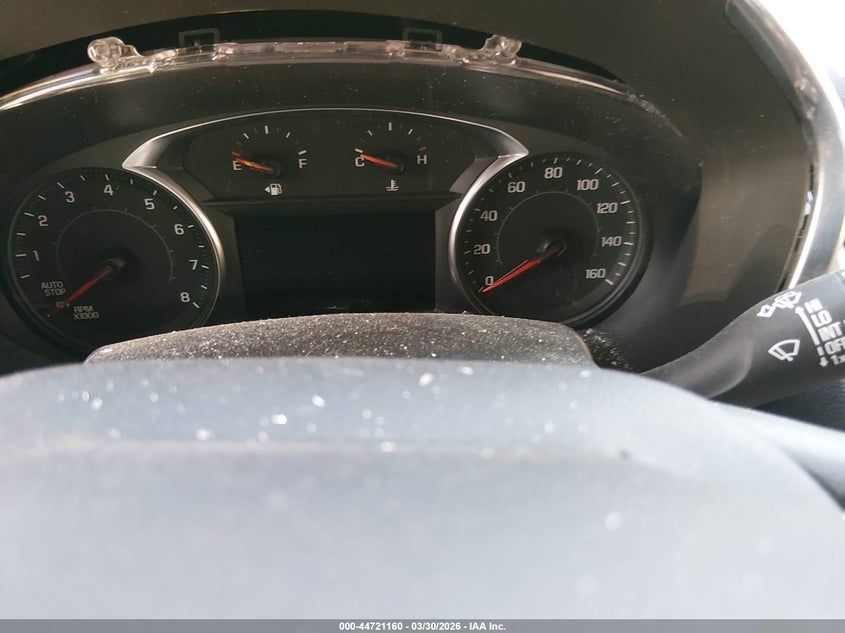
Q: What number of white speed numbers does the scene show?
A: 9